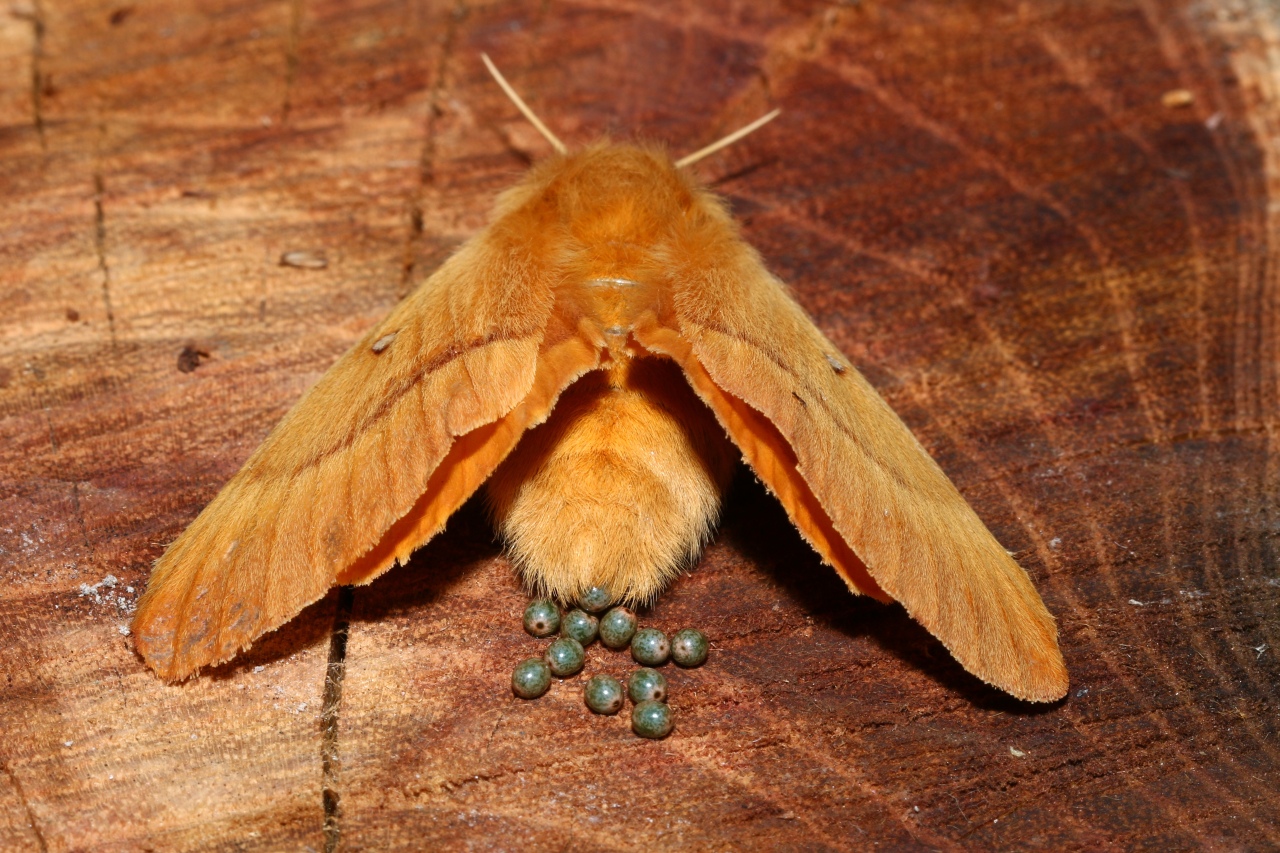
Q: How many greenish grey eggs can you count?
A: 11